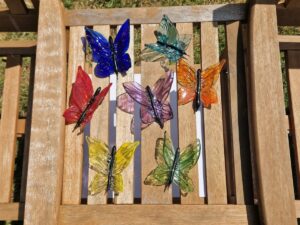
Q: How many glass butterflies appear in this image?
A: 7